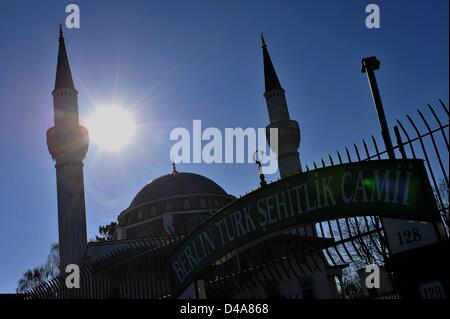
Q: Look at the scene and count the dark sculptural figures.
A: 0